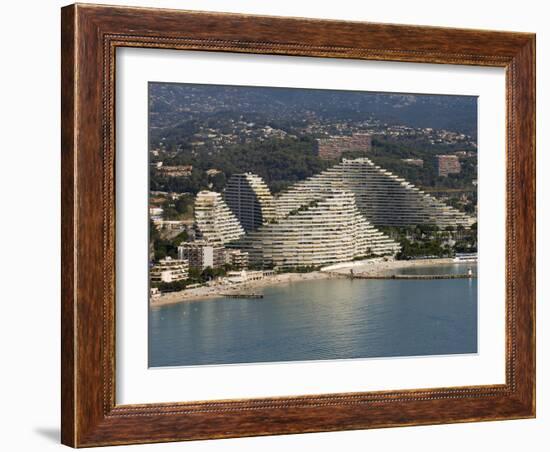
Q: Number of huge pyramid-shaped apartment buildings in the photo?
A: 4